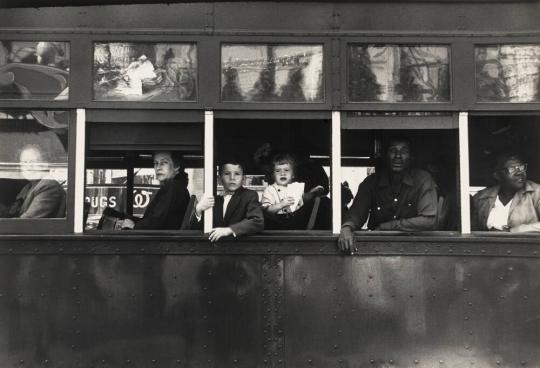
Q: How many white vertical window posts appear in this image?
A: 4